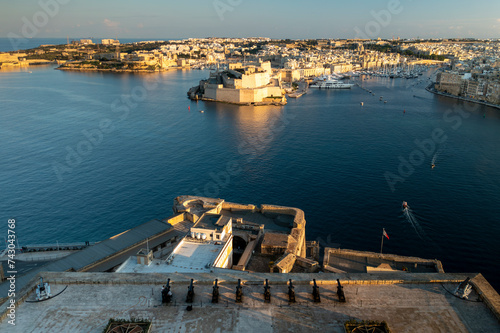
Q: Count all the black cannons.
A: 8